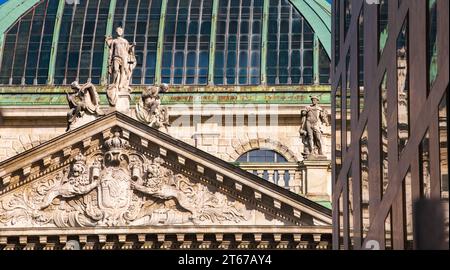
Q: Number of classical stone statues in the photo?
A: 4